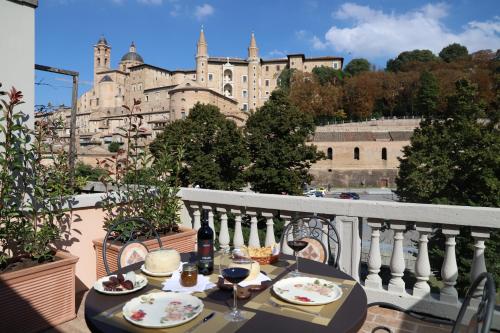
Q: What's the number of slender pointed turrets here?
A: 2